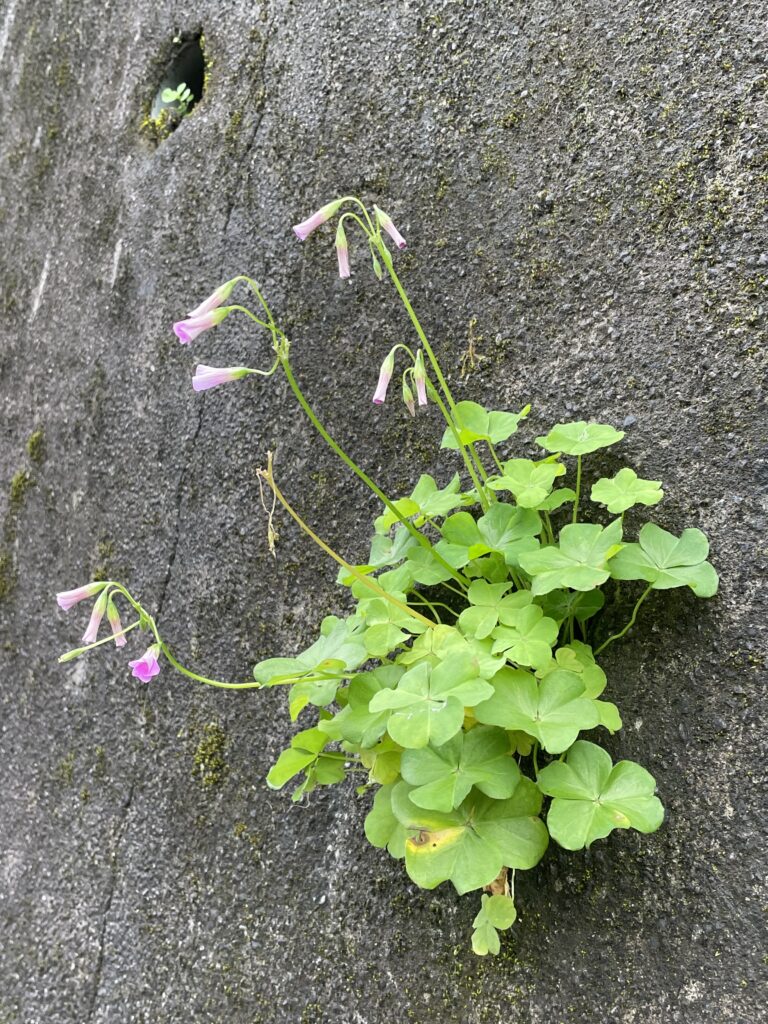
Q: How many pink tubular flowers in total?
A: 12